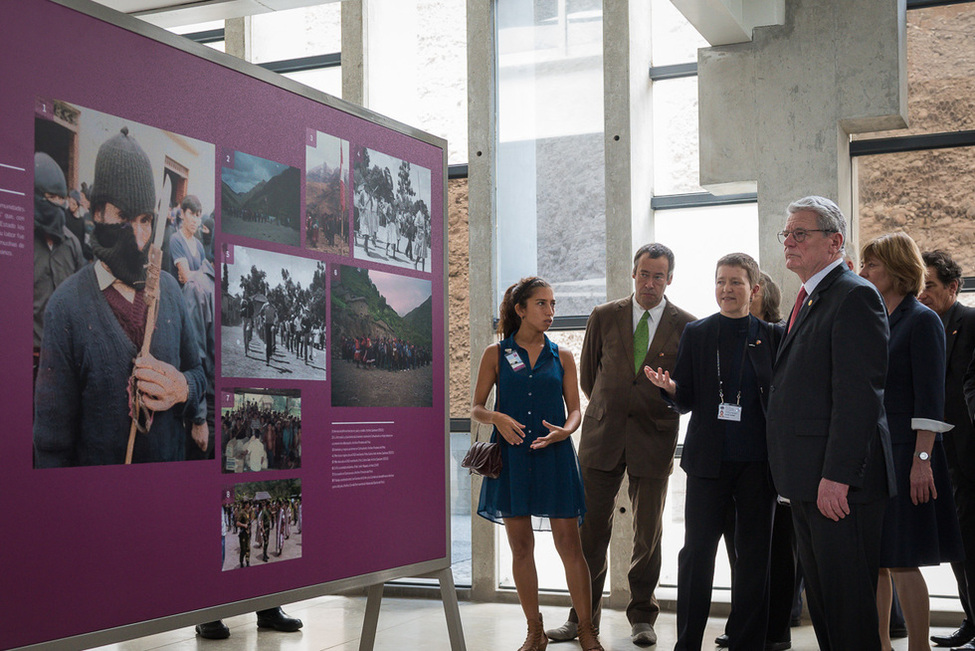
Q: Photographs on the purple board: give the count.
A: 8